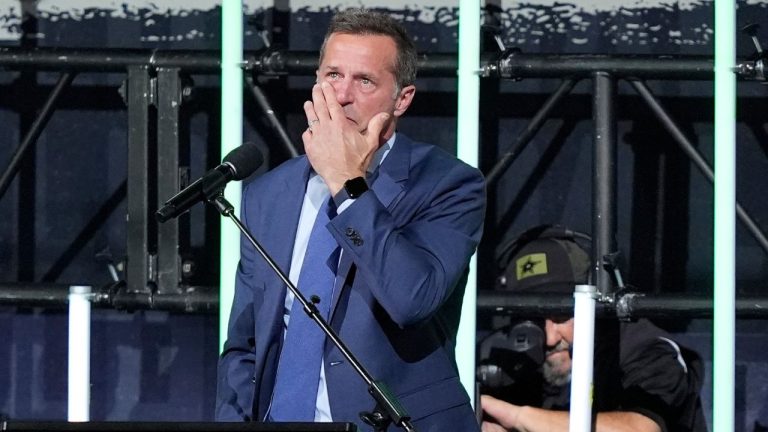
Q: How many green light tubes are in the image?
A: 3